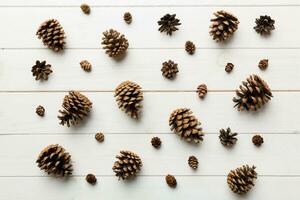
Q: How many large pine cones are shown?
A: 10